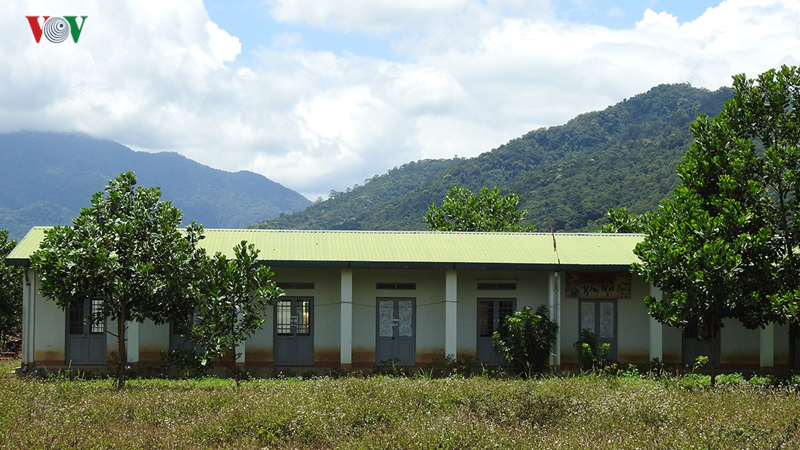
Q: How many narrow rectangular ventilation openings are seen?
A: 3